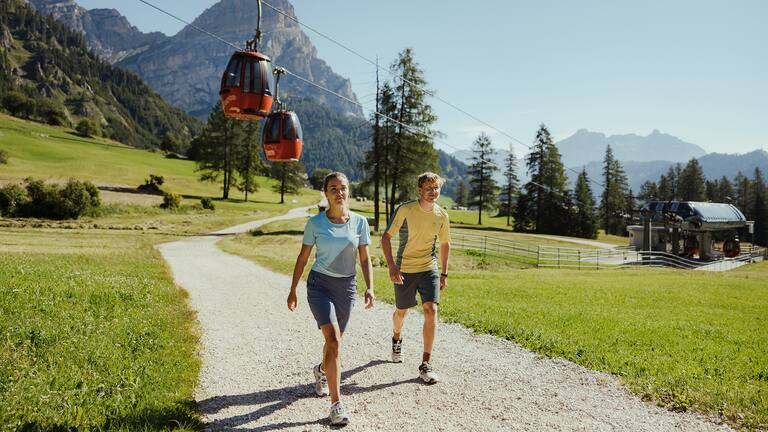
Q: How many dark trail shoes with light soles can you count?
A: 2